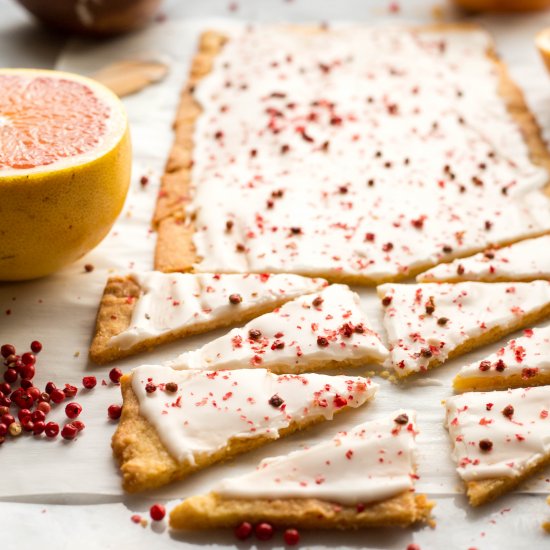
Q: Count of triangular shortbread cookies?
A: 8